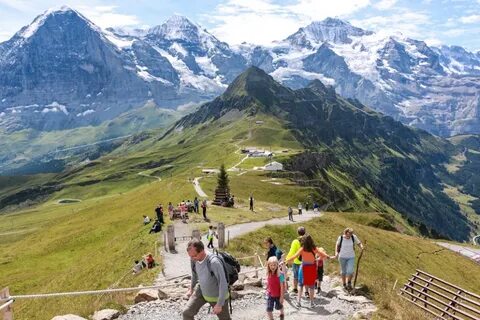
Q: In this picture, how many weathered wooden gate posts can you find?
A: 3